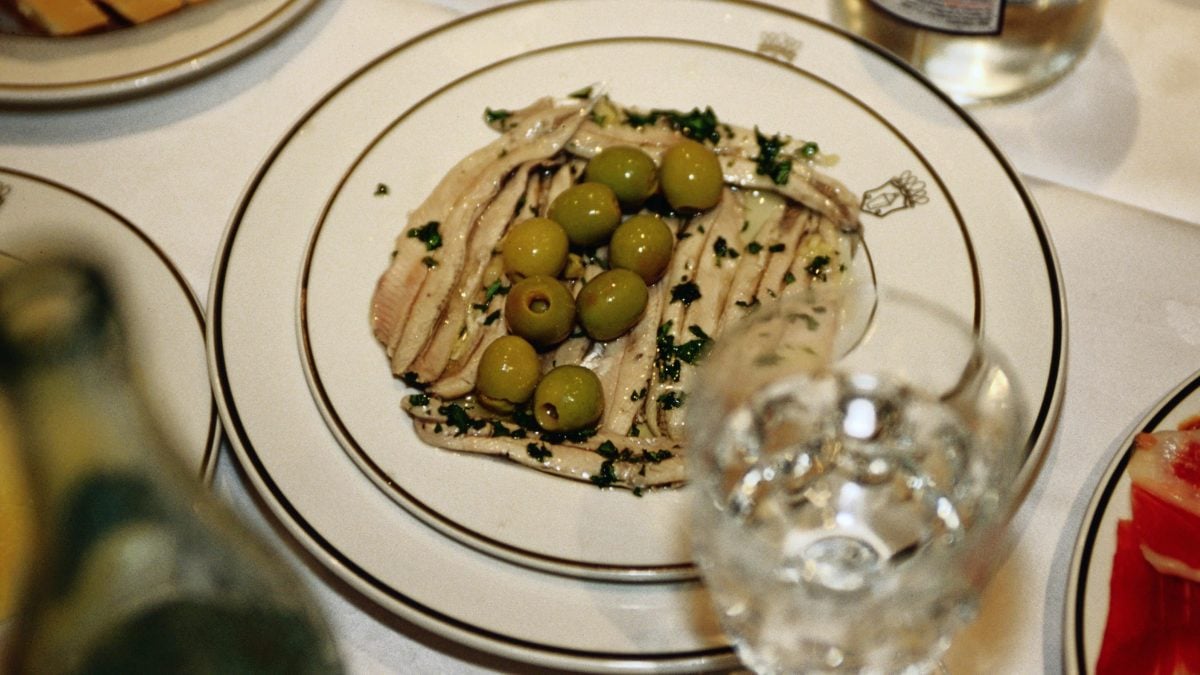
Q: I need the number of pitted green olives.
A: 9